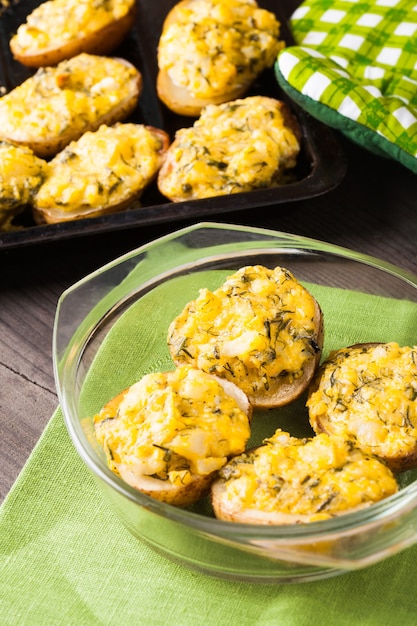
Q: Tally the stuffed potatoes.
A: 10